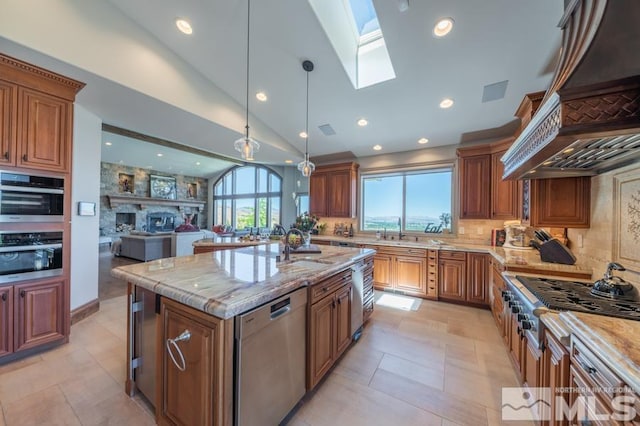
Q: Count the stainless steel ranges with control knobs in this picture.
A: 1